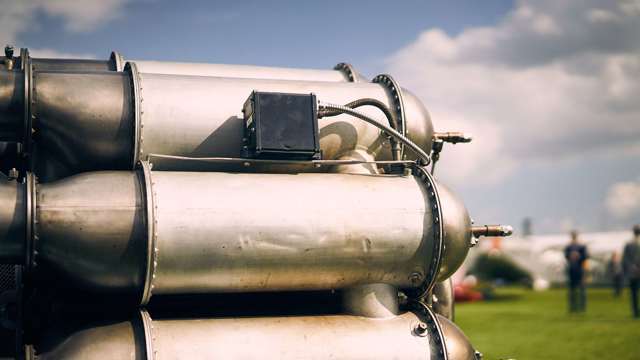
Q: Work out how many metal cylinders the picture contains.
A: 4